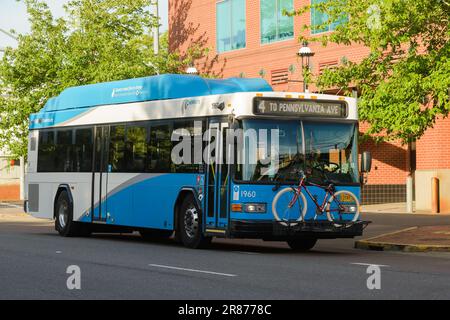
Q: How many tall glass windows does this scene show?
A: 3